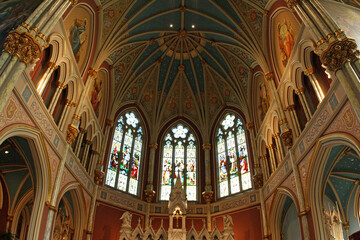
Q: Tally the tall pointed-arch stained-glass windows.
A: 3